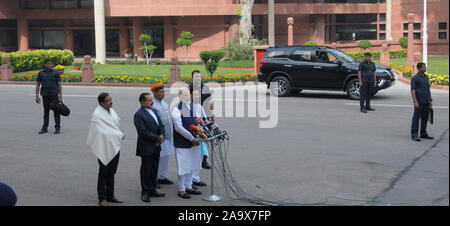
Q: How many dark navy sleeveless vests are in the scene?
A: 1